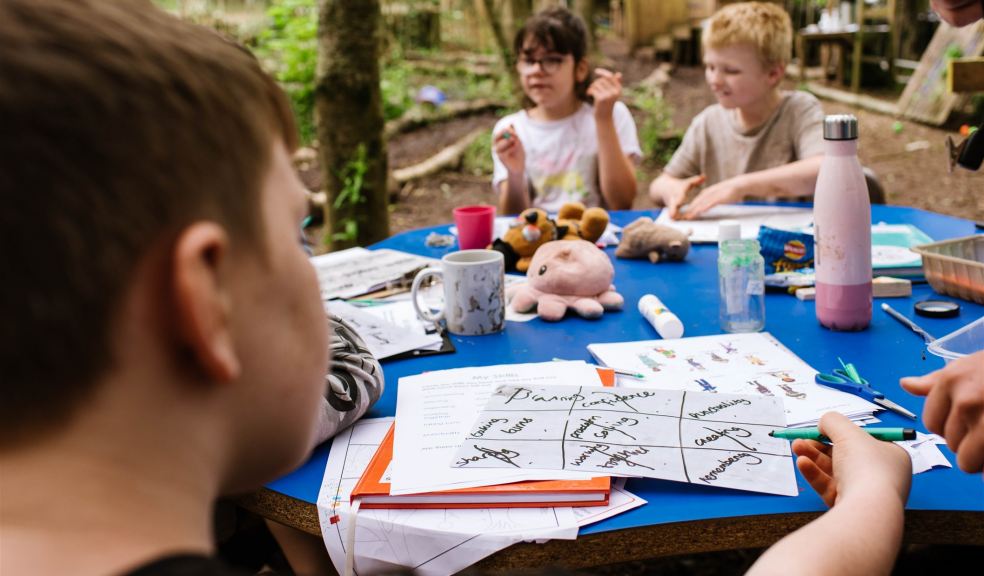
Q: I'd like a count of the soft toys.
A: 3